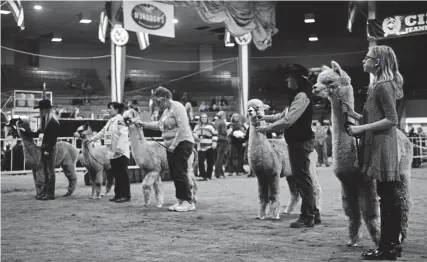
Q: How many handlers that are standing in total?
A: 5